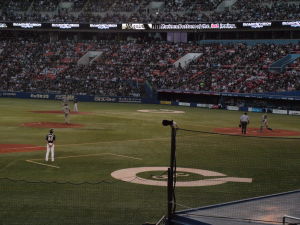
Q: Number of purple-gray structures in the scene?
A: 1